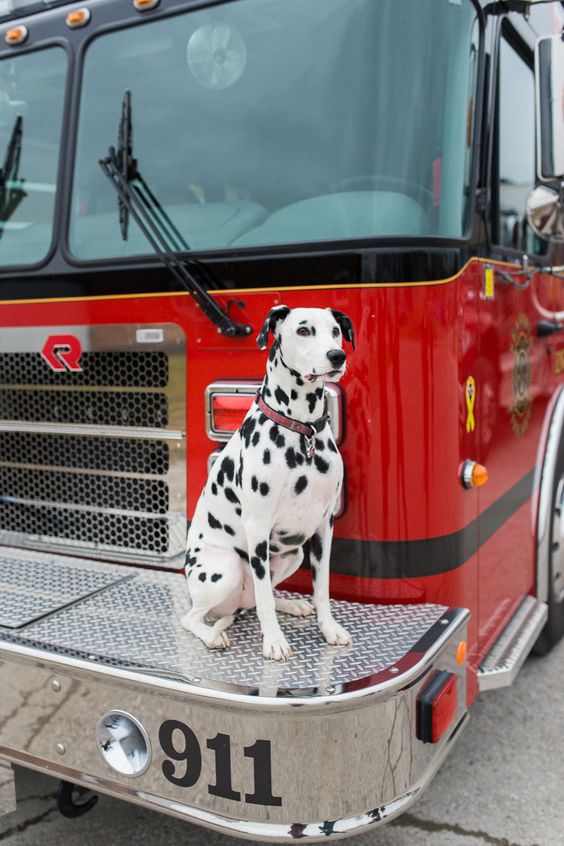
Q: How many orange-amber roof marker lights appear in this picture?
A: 3